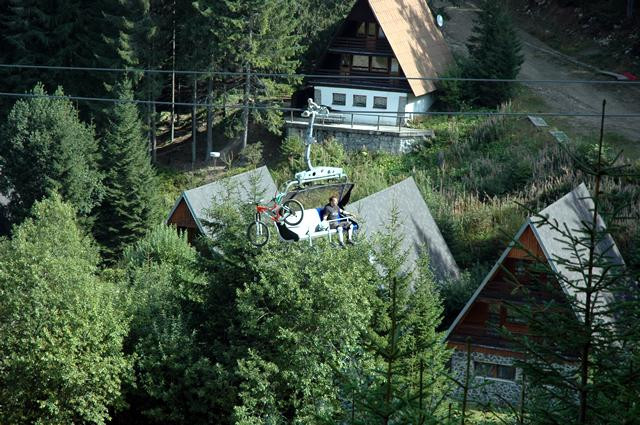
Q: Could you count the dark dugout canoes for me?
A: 0